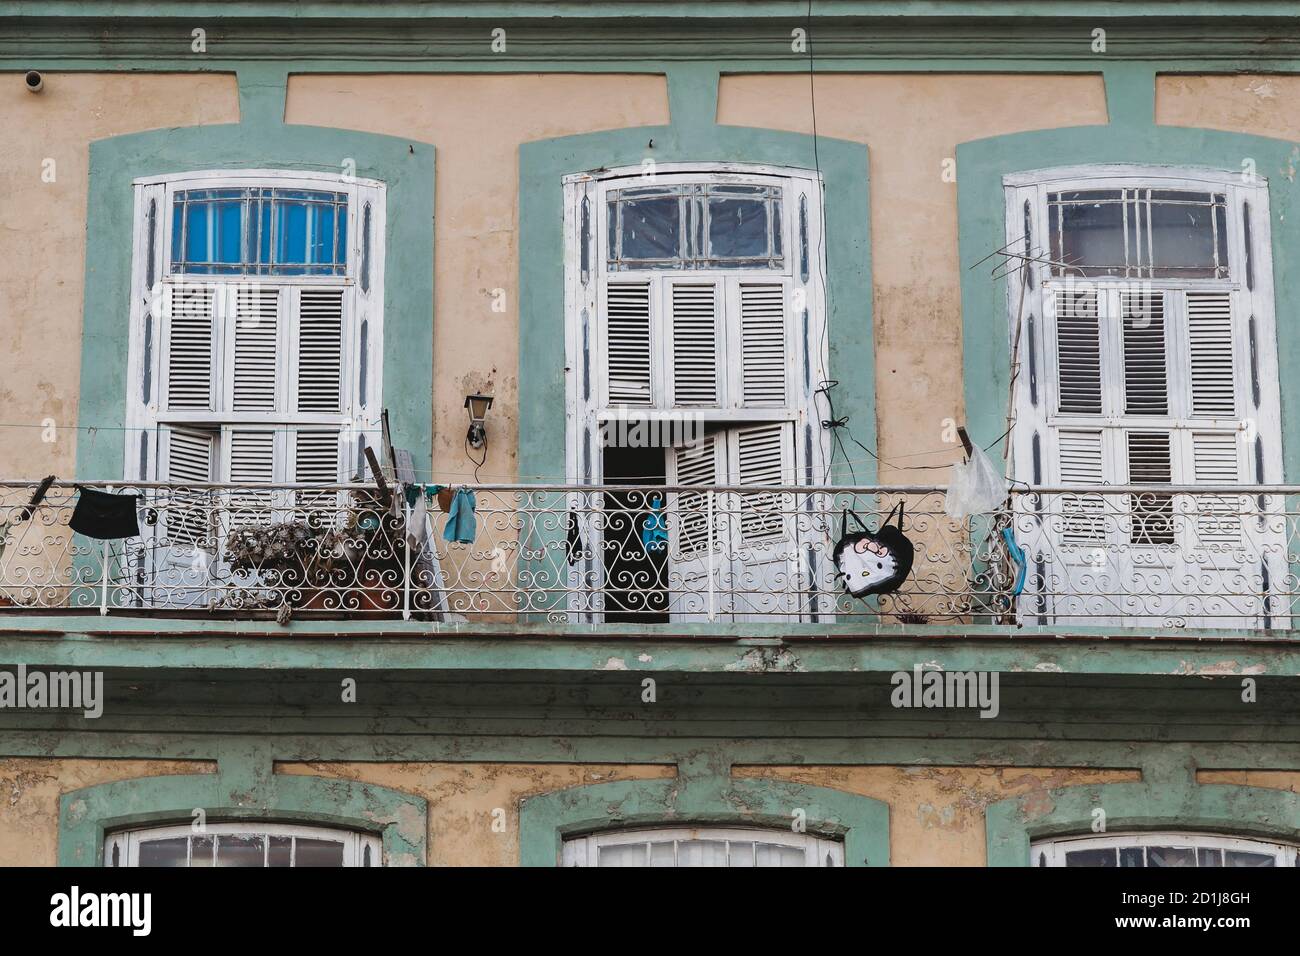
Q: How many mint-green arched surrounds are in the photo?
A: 6